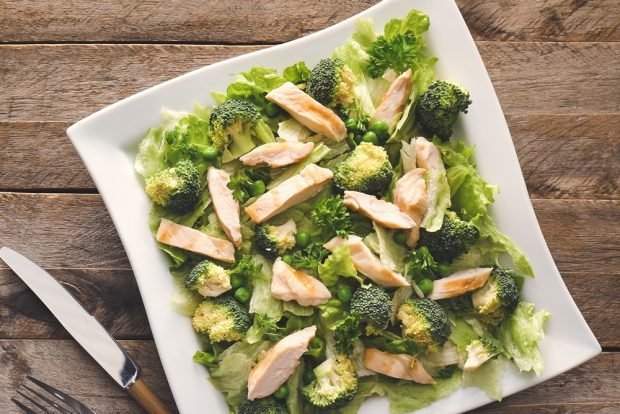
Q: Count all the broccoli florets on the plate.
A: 15